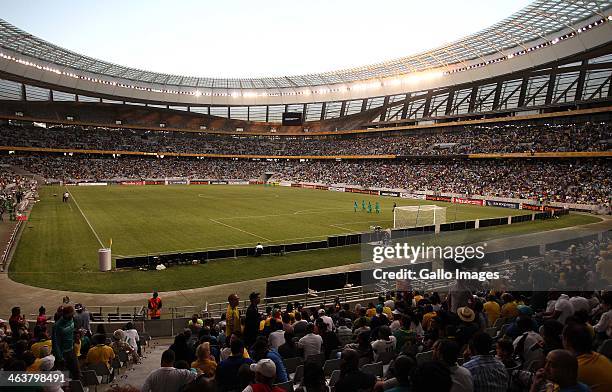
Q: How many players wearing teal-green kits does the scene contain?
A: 4